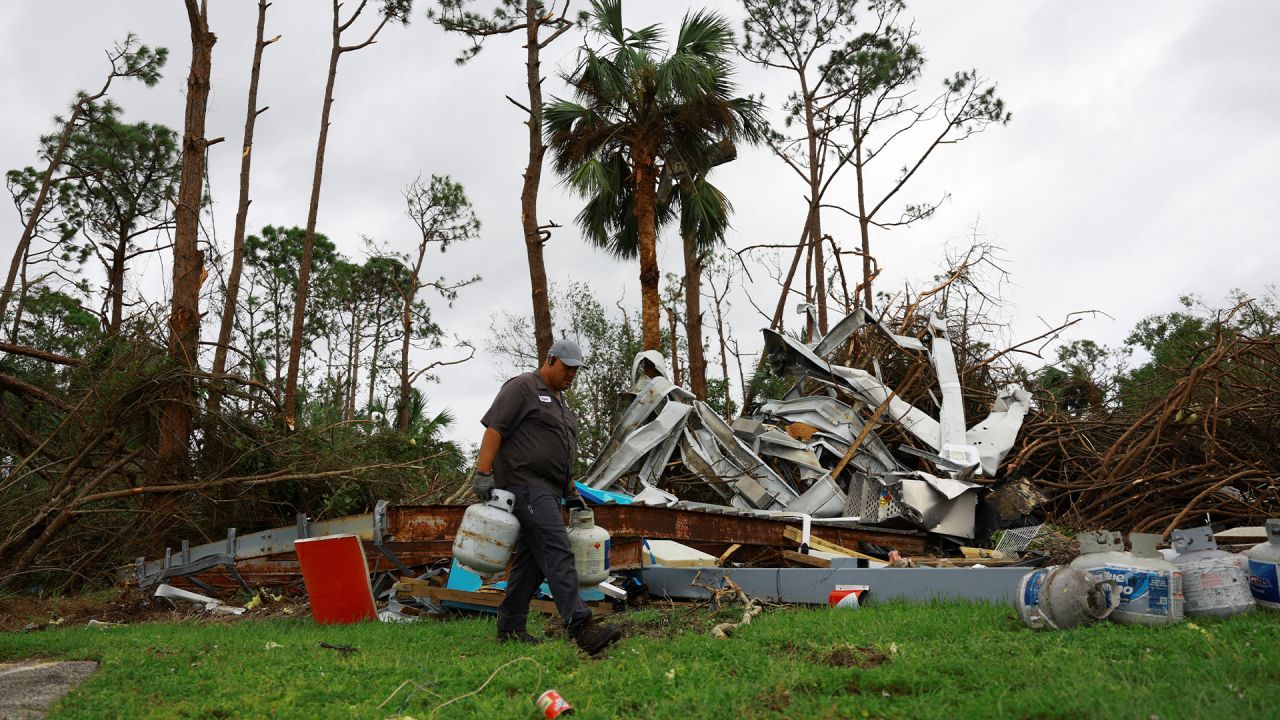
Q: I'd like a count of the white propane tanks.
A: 7